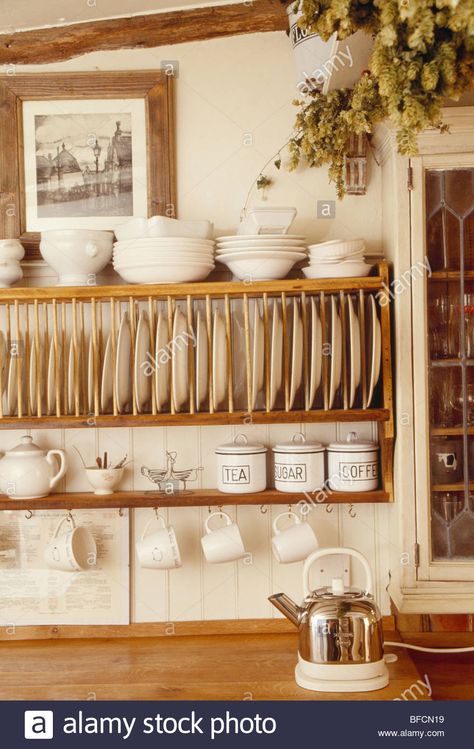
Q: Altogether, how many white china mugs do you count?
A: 4